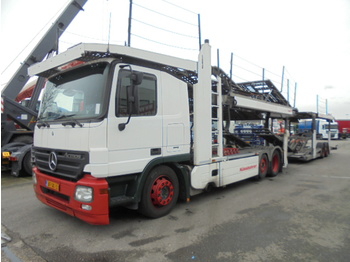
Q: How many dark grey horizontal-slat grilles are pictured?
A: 1